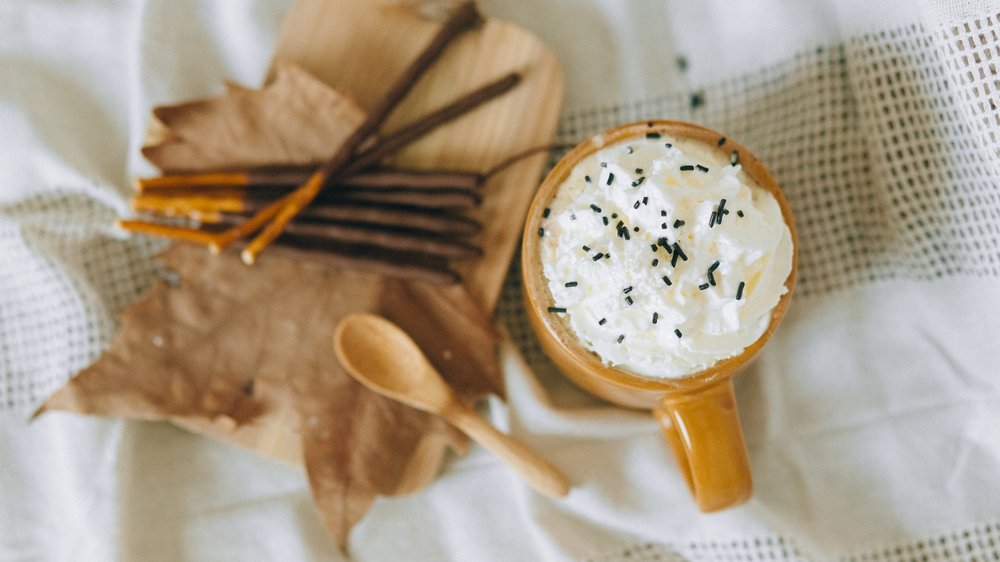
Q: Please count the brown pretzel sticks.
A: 7